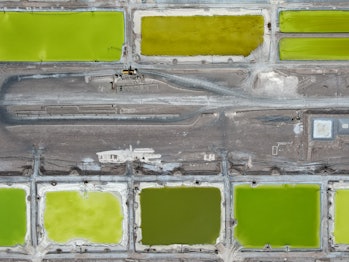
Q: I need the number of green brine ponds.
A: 9